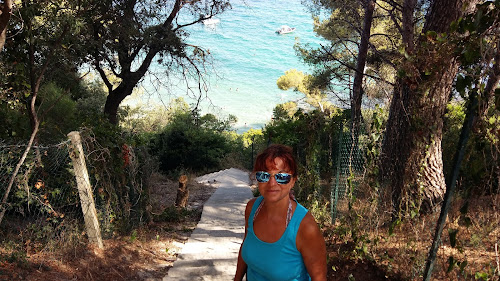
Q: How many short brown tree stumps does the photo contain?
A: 1